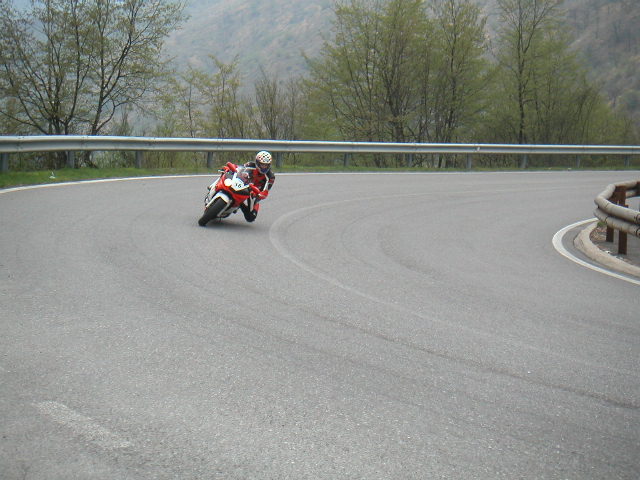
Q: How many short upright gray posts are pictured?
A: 11